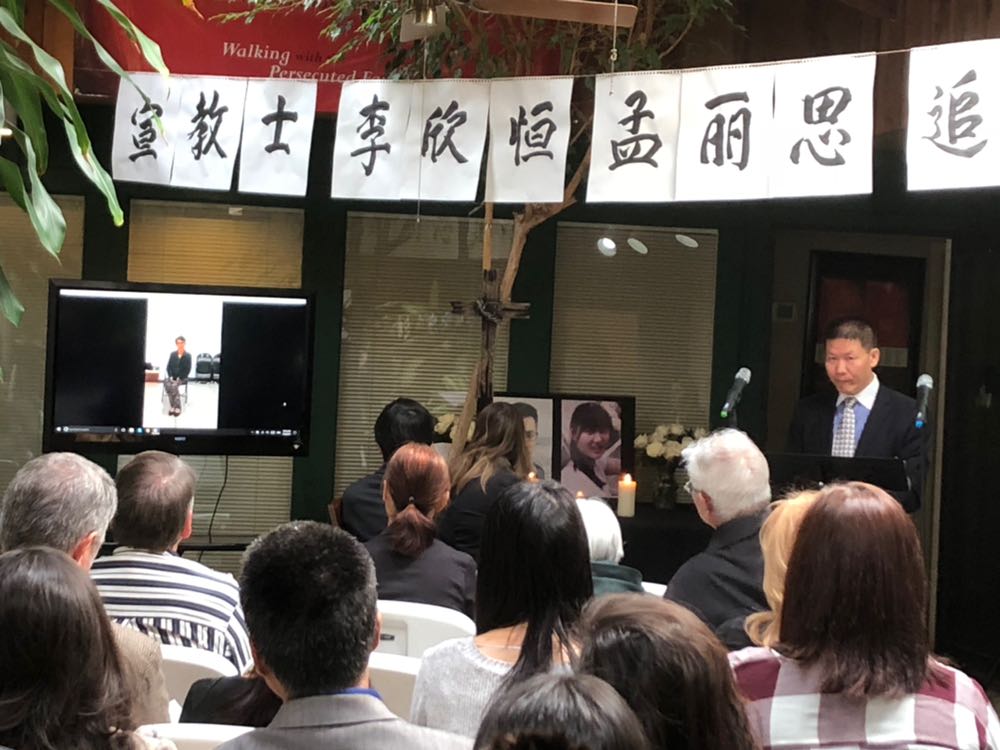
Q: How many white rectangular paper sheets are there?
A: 10